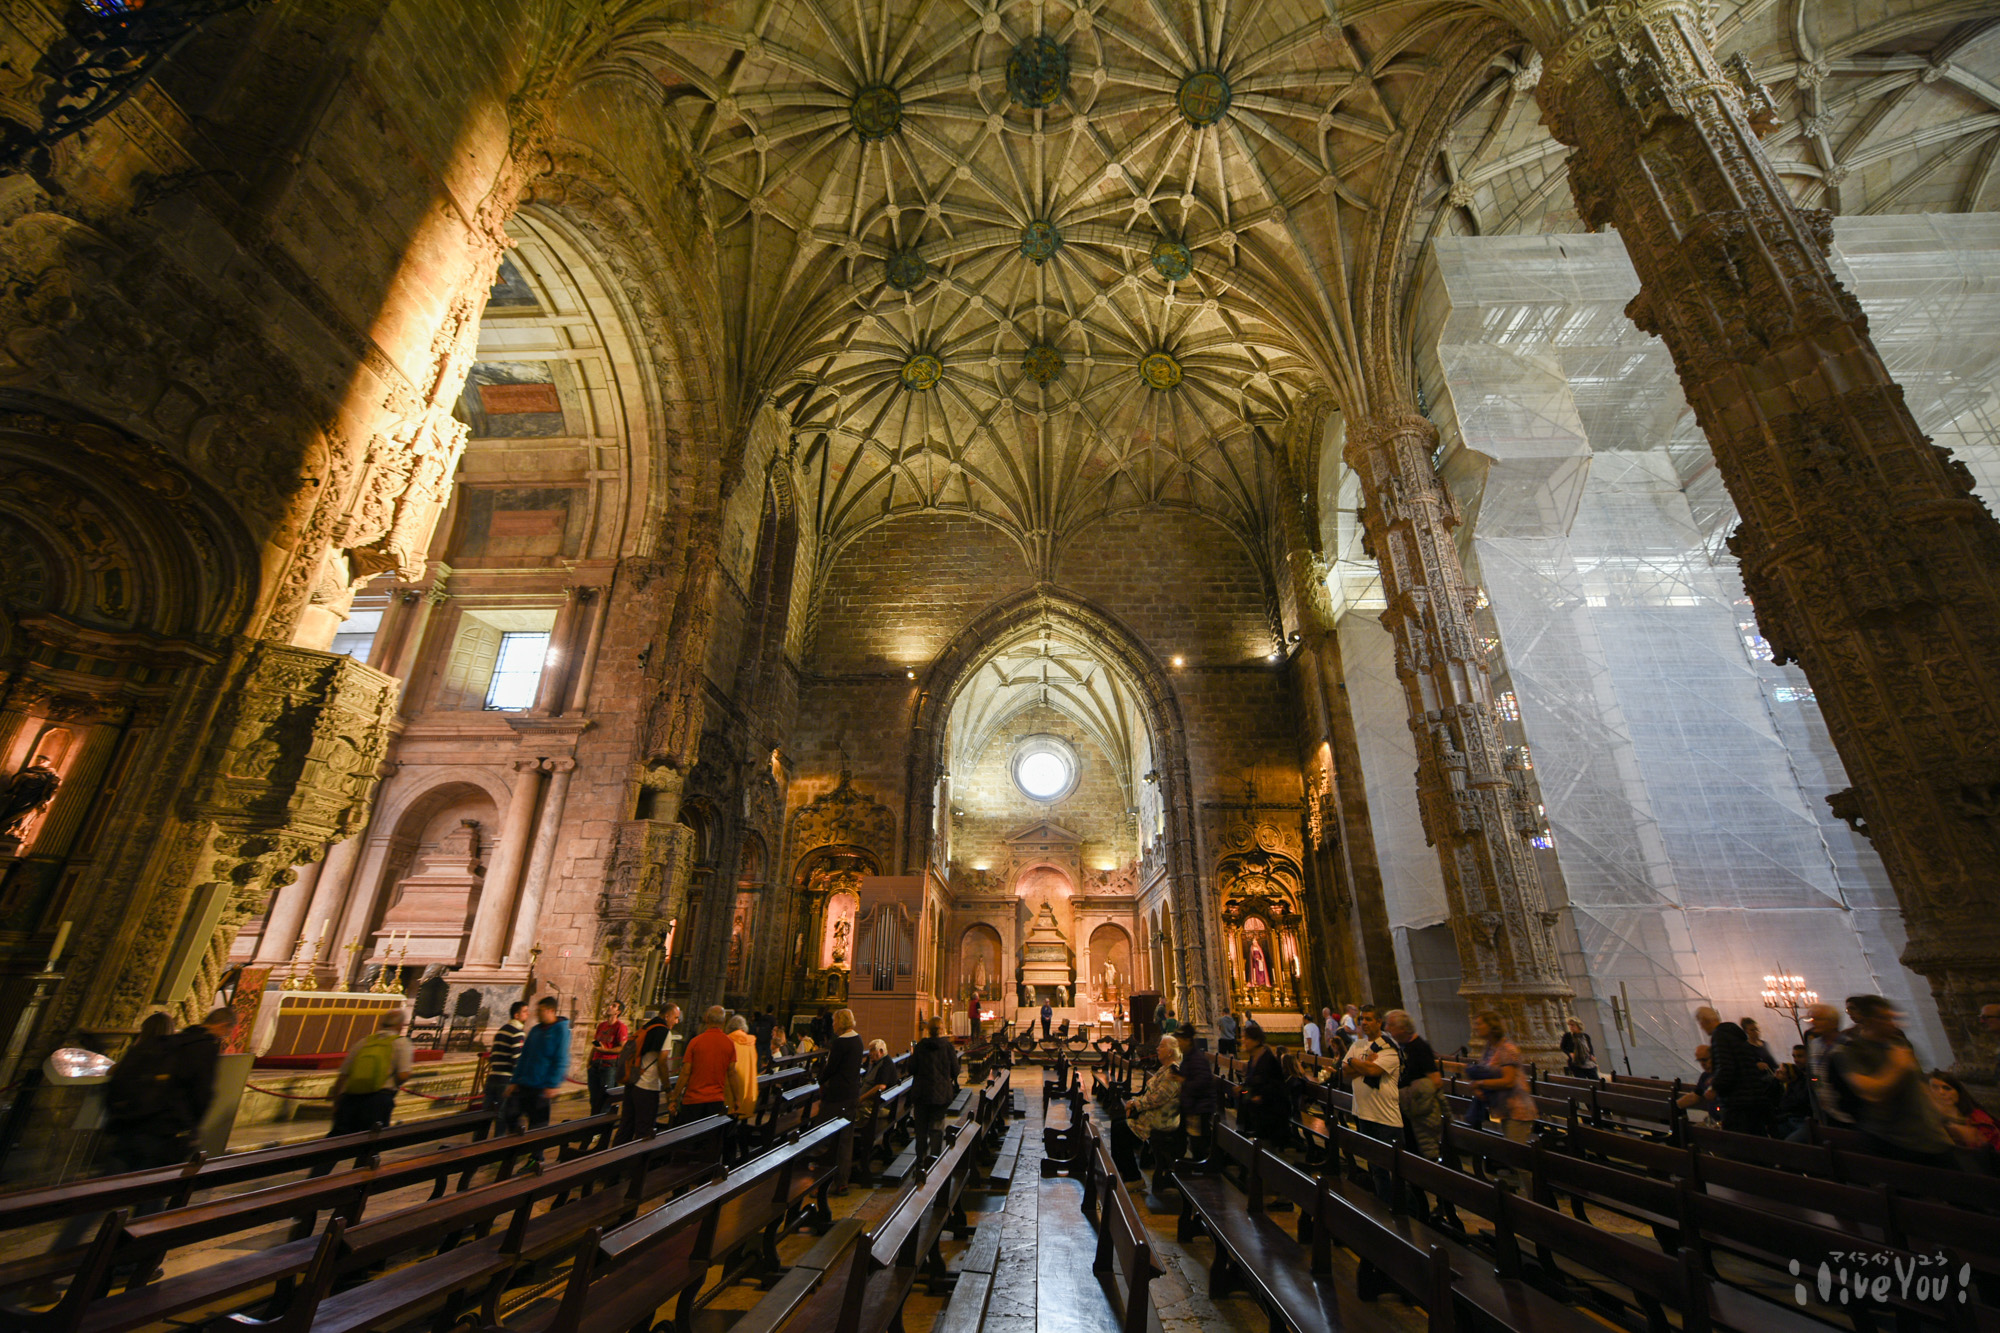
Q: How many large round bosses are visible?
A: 9